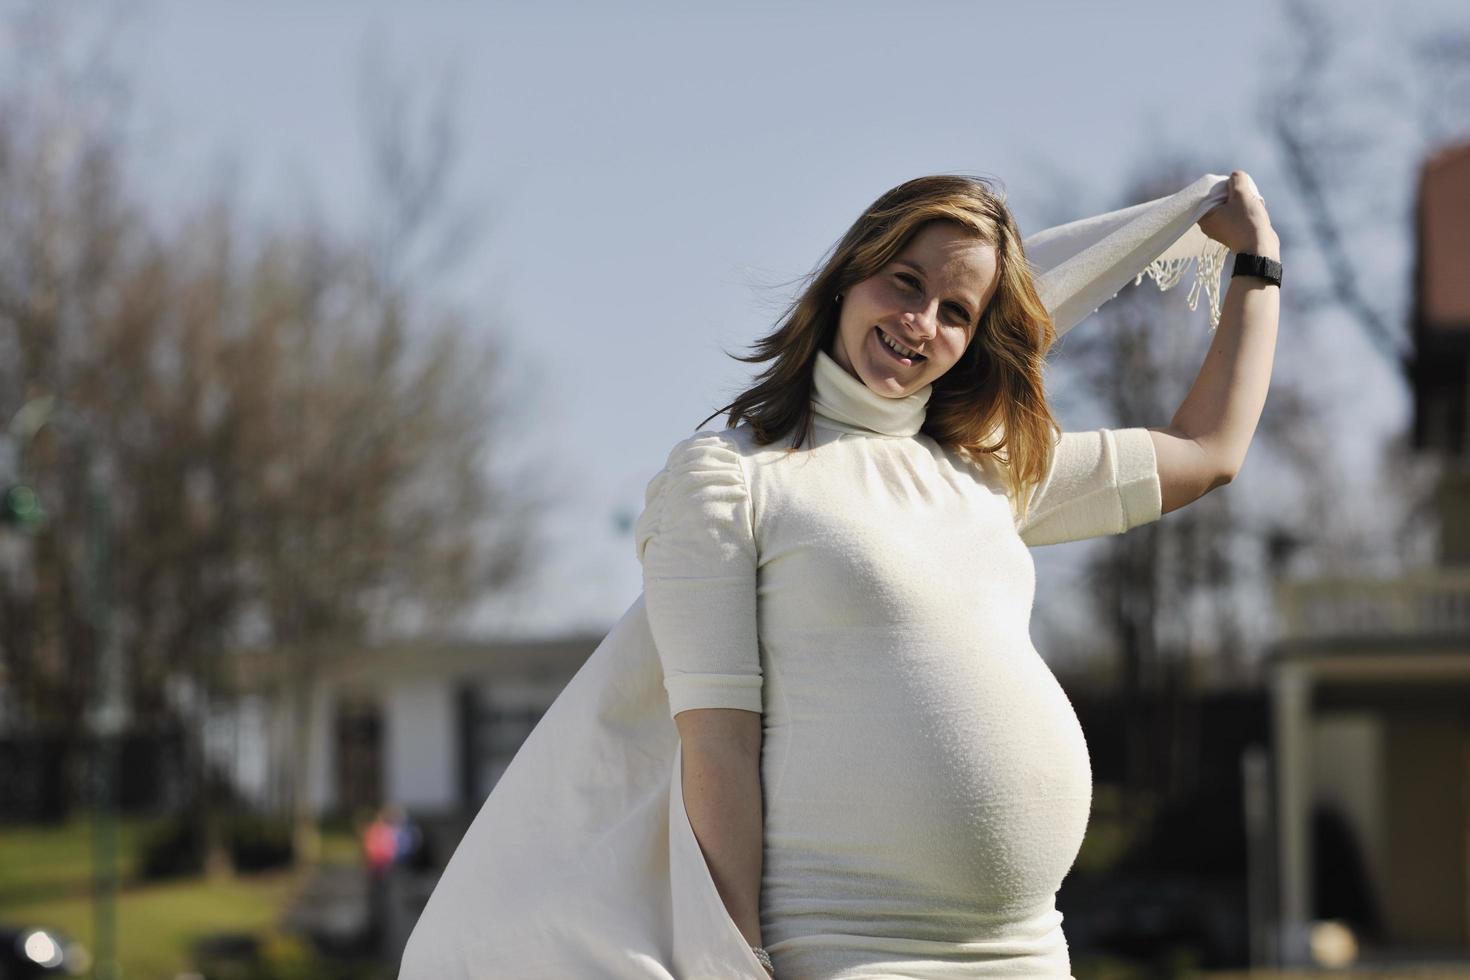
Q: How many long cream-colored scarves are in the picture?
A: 1